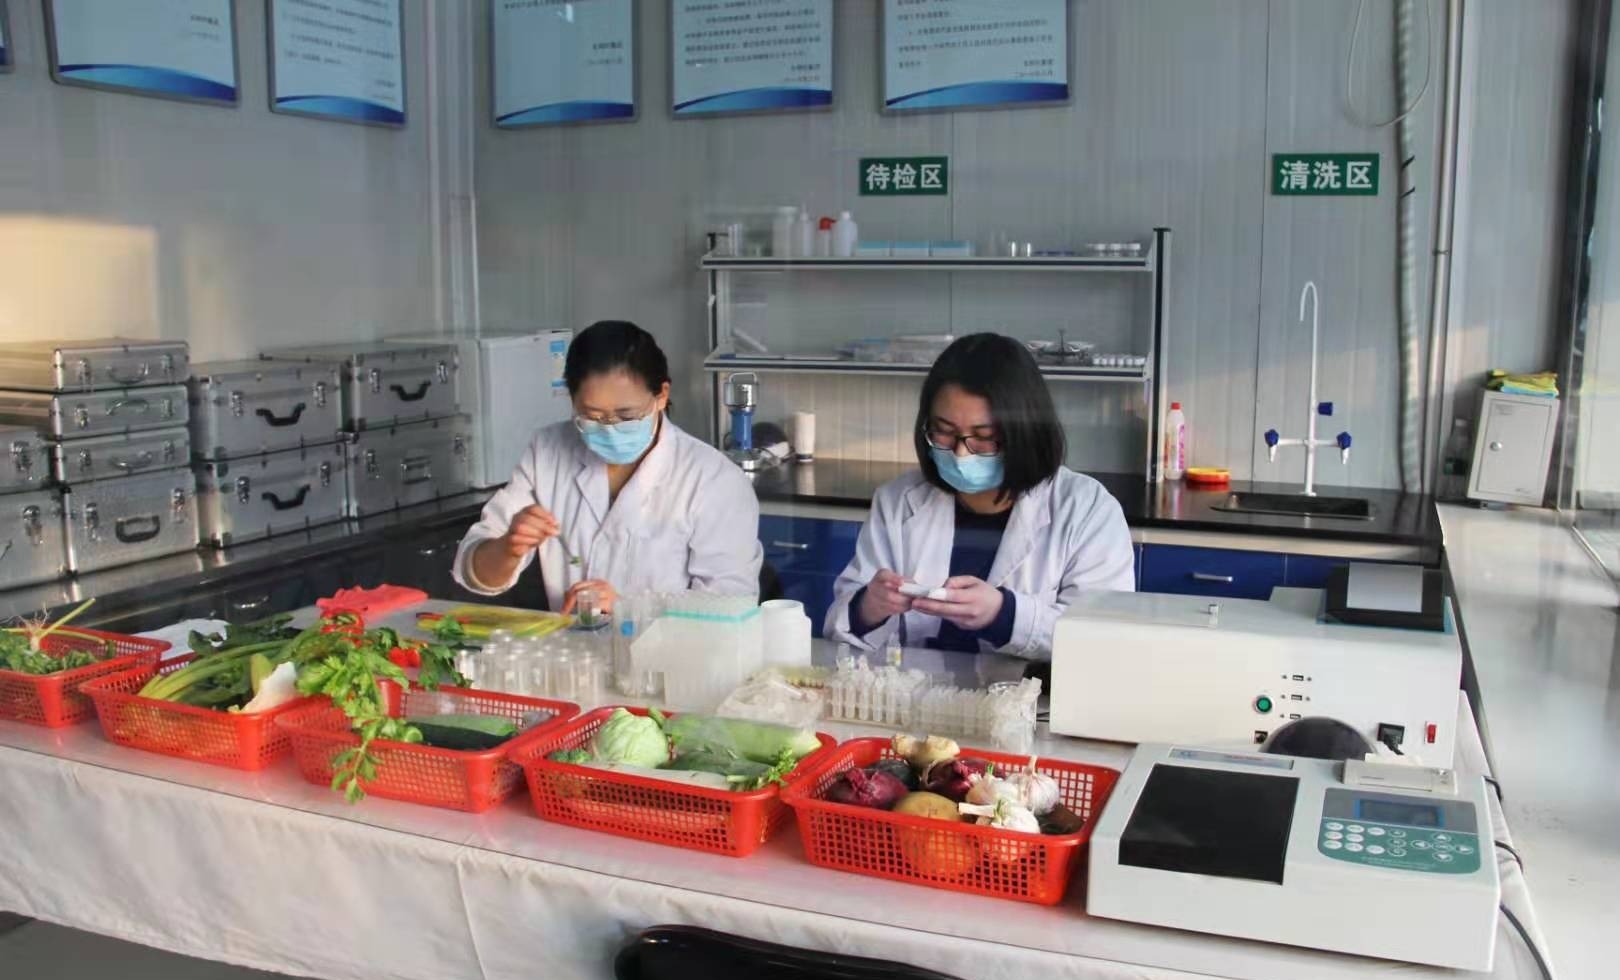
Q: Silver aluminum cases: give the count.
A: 10